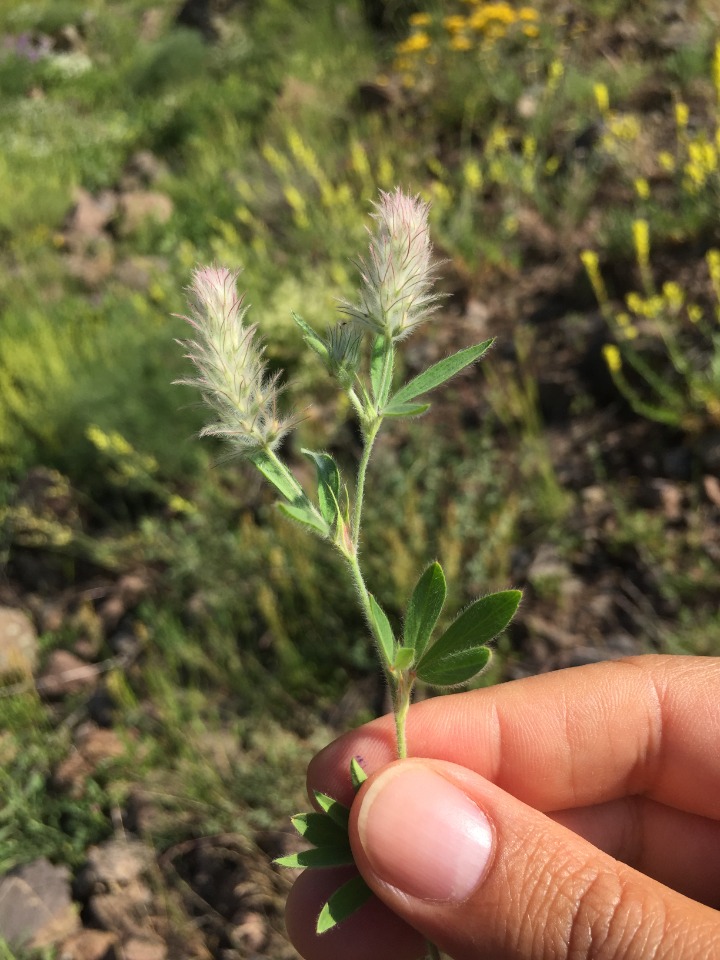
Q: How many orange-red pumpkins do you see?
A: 0